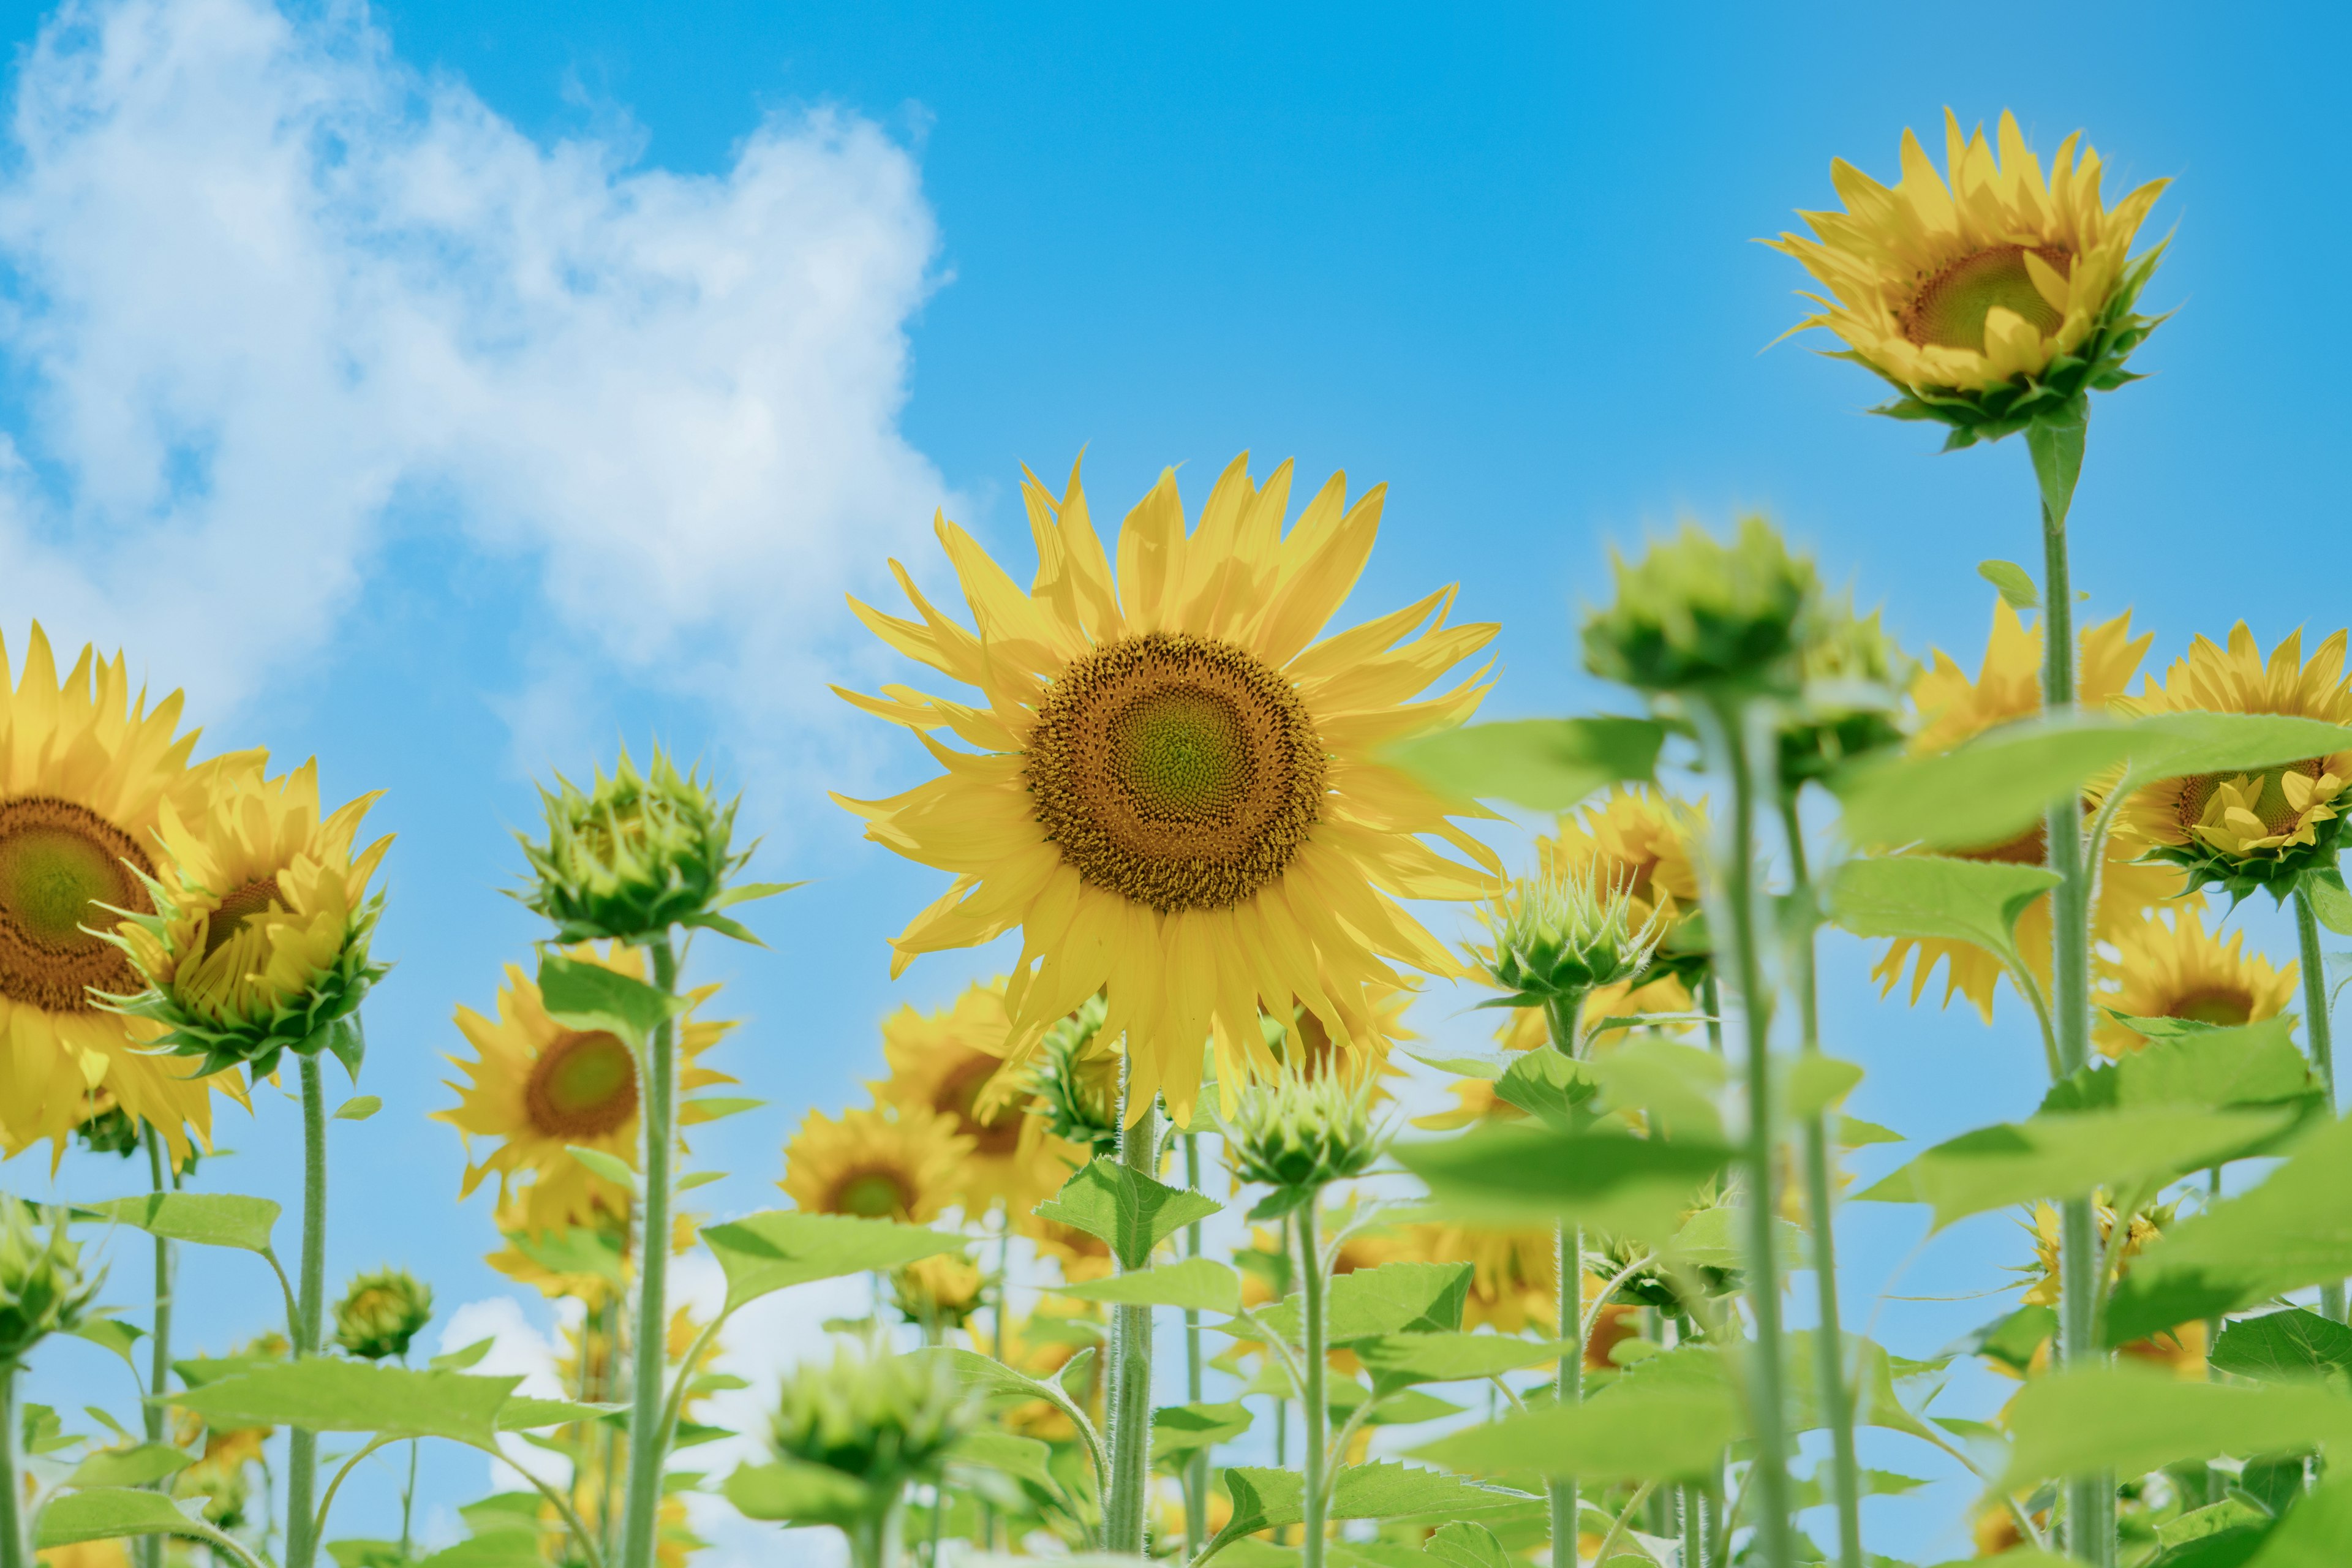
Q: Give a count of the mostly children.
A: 0